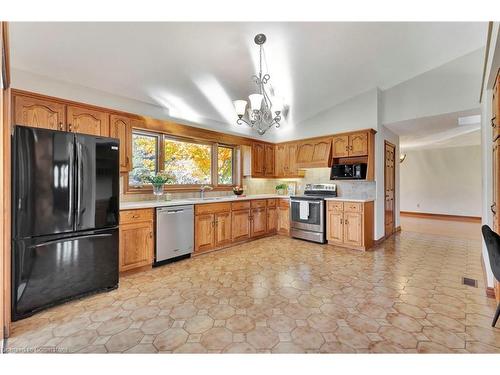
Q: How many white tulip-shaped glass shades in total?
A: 5